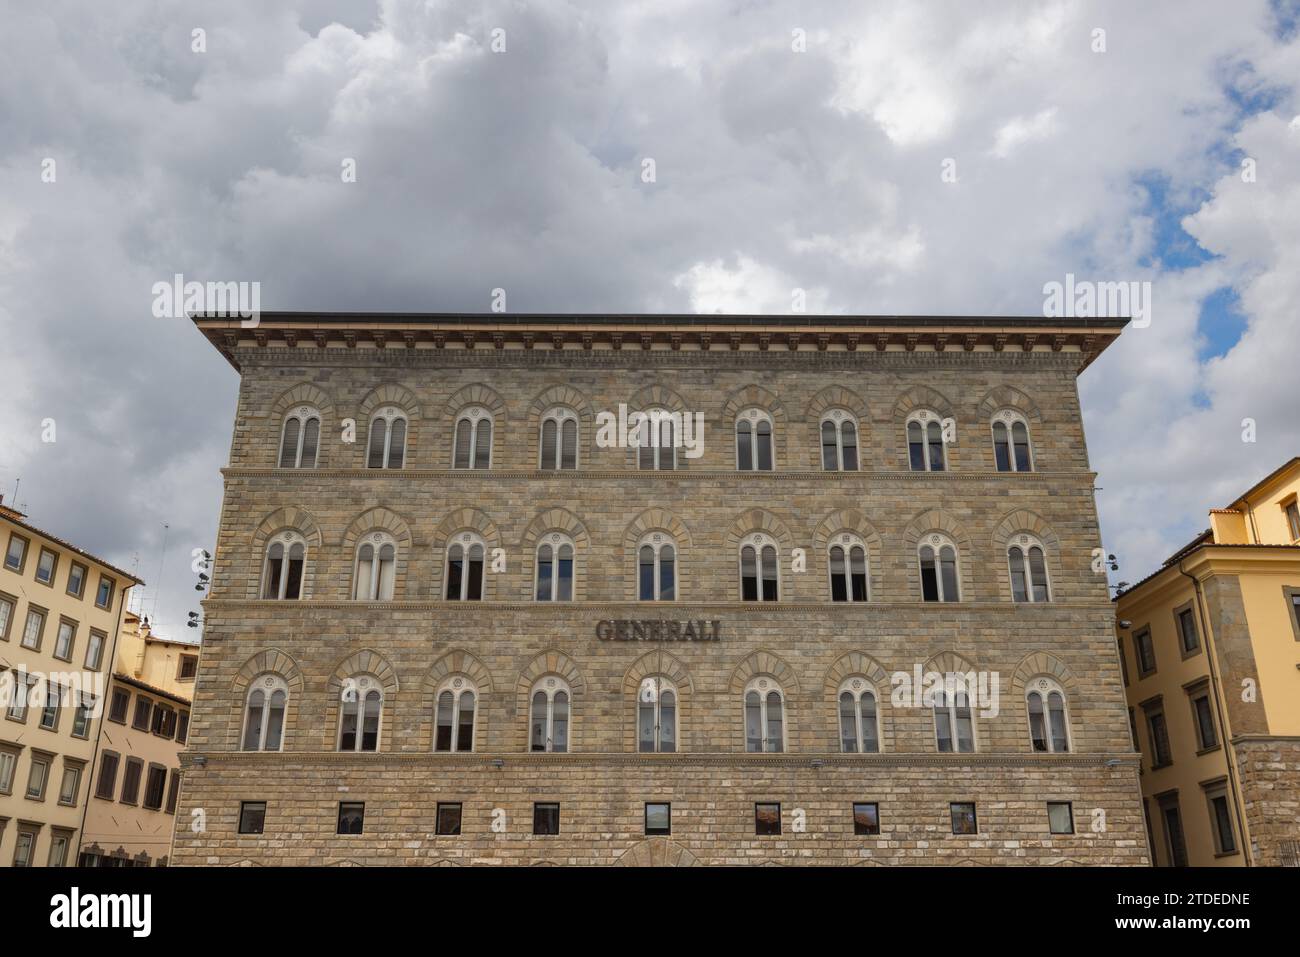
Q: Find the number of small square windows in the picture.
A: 9